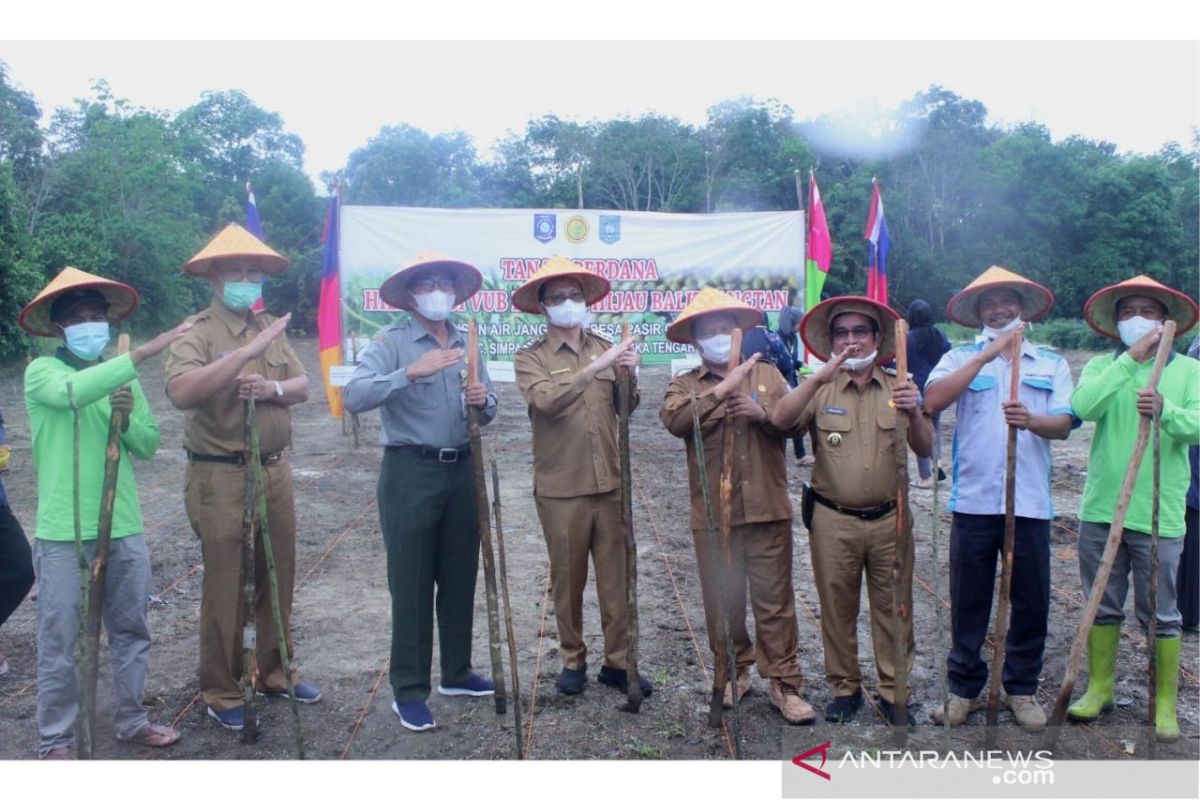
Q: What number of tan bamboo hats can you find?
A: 8